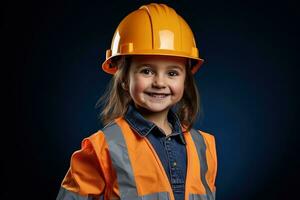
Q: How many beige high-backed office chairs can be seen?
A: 0